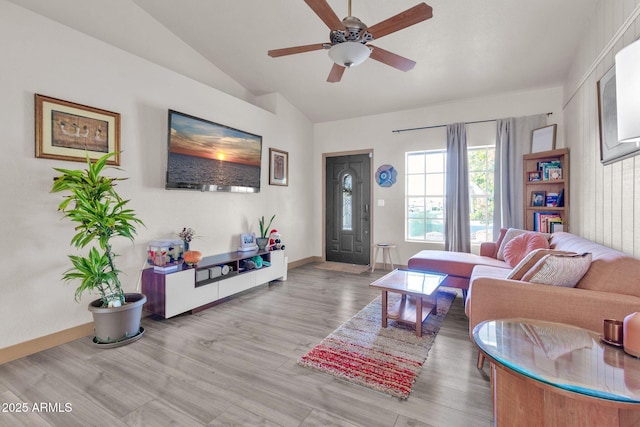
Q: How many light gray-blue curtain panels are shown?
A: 2